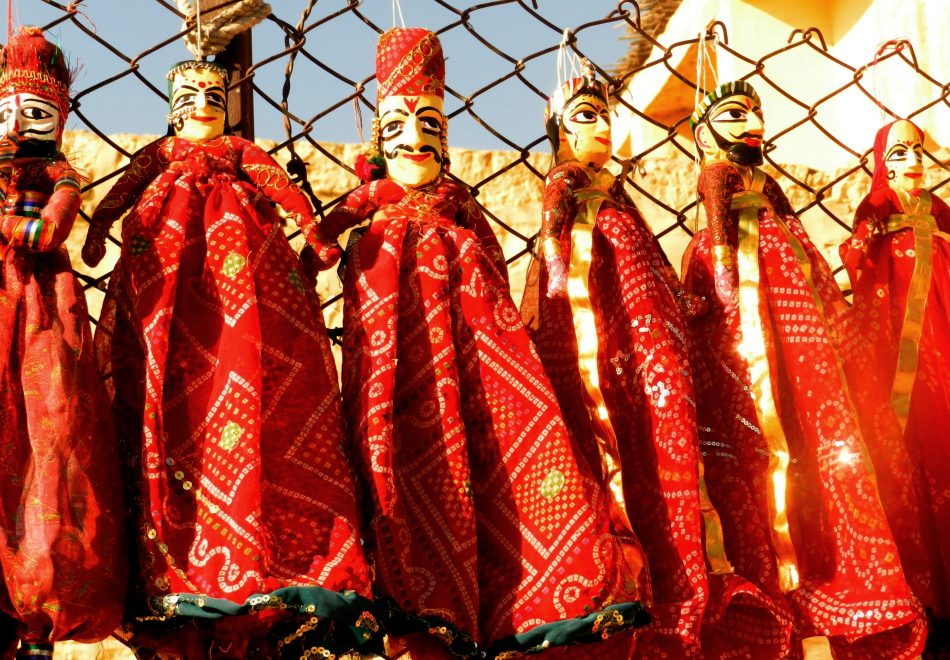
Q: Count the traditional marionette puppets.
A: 6